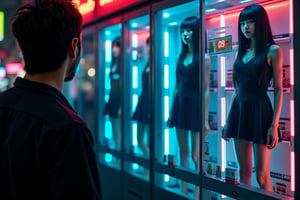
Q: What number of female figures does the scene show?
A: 4